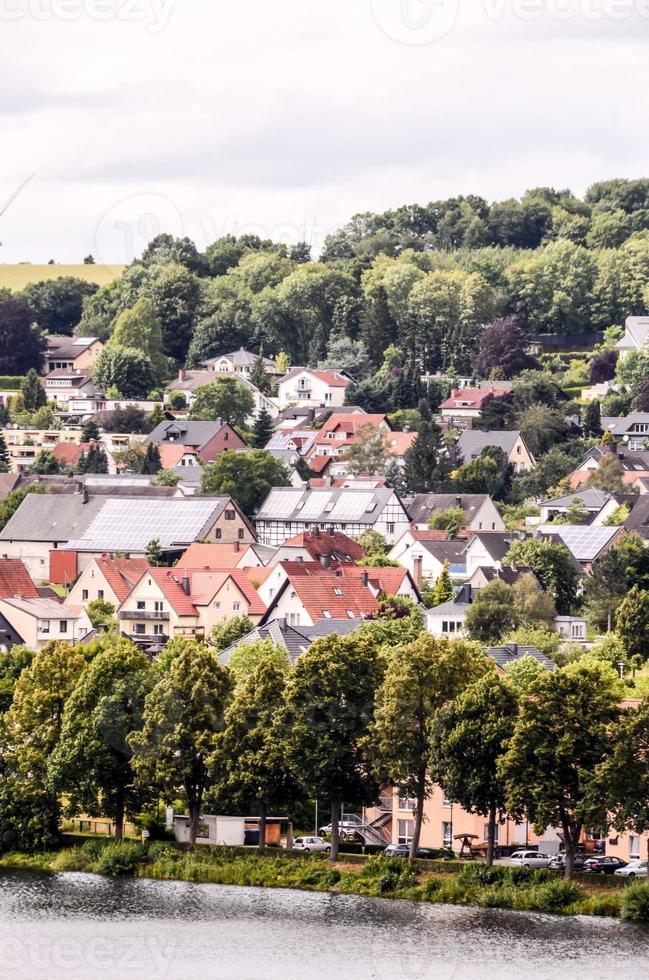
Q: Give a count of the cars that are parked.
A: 7